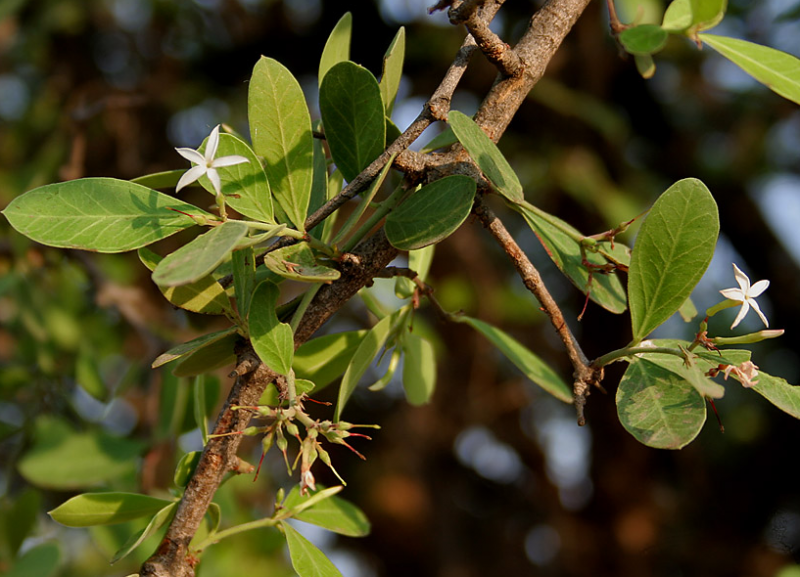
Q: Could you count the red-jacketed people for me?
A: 0